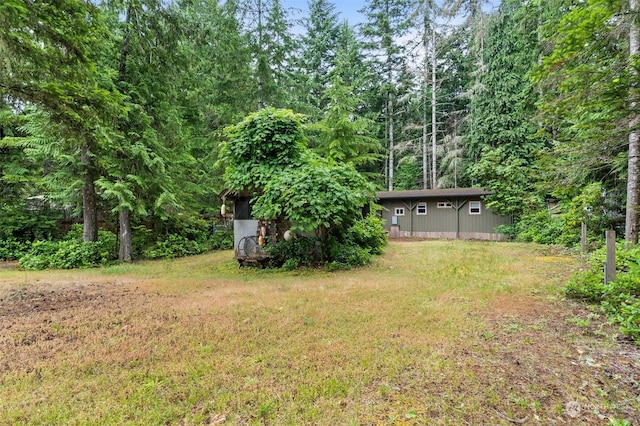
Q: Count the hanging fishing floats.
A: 4